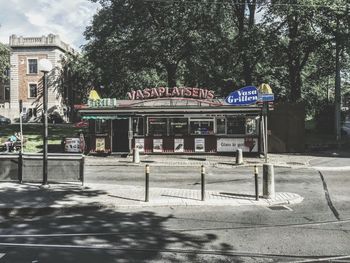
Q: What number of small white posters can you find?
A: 4